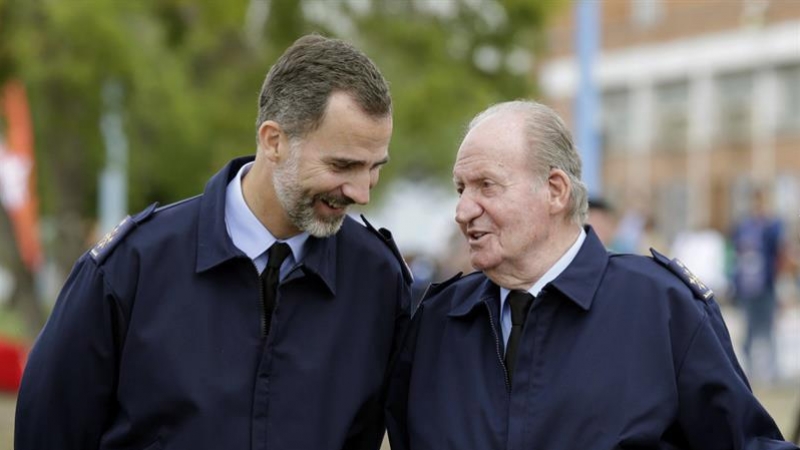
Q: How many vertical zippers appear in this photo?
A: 2